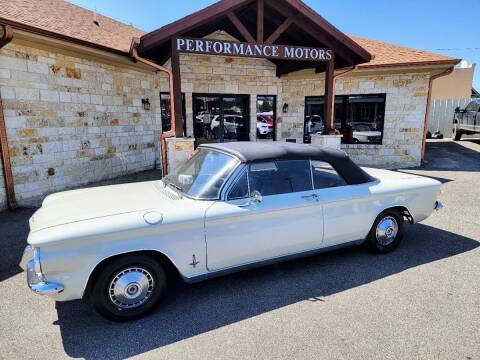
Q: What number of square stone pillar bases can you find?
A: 2